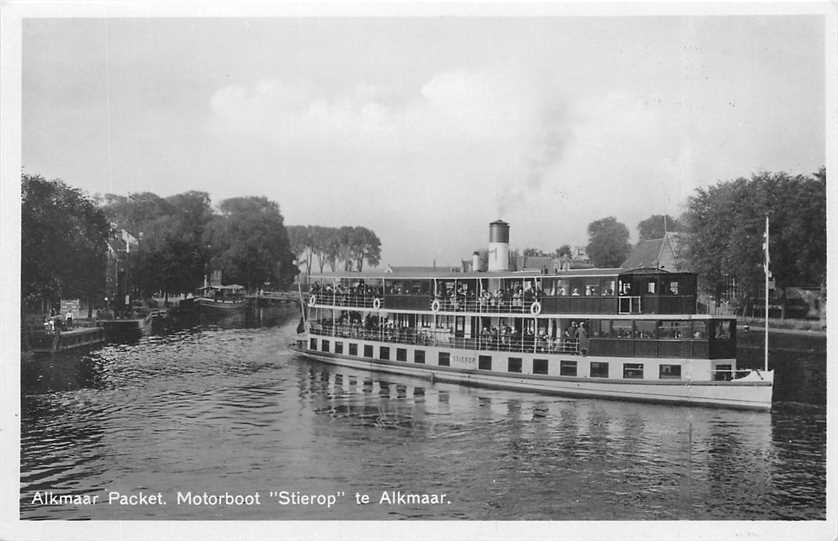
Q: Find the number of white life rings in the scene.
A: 4